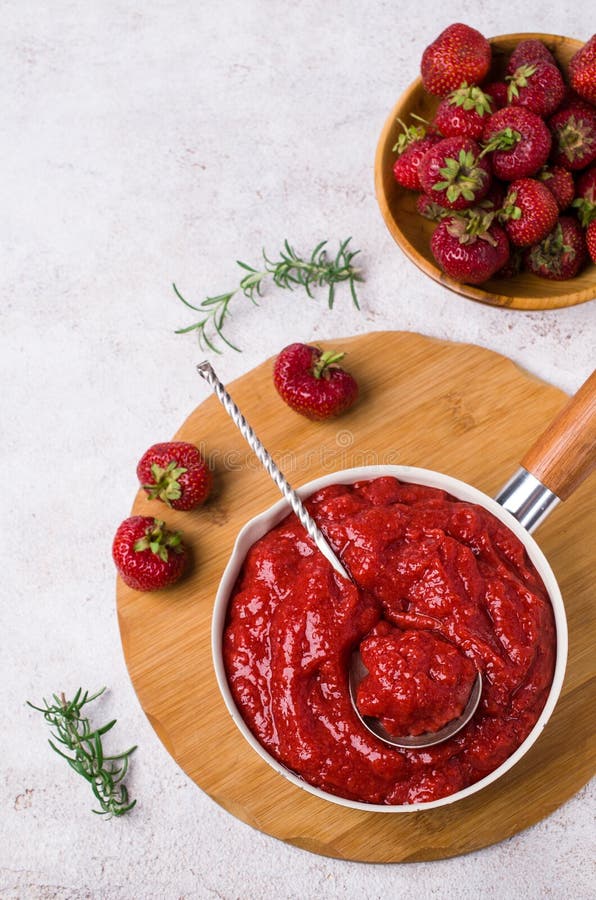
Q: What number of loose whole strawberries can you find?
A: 3